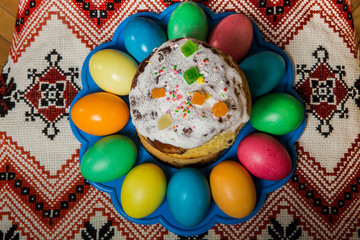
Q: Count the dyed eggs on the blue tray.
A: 12